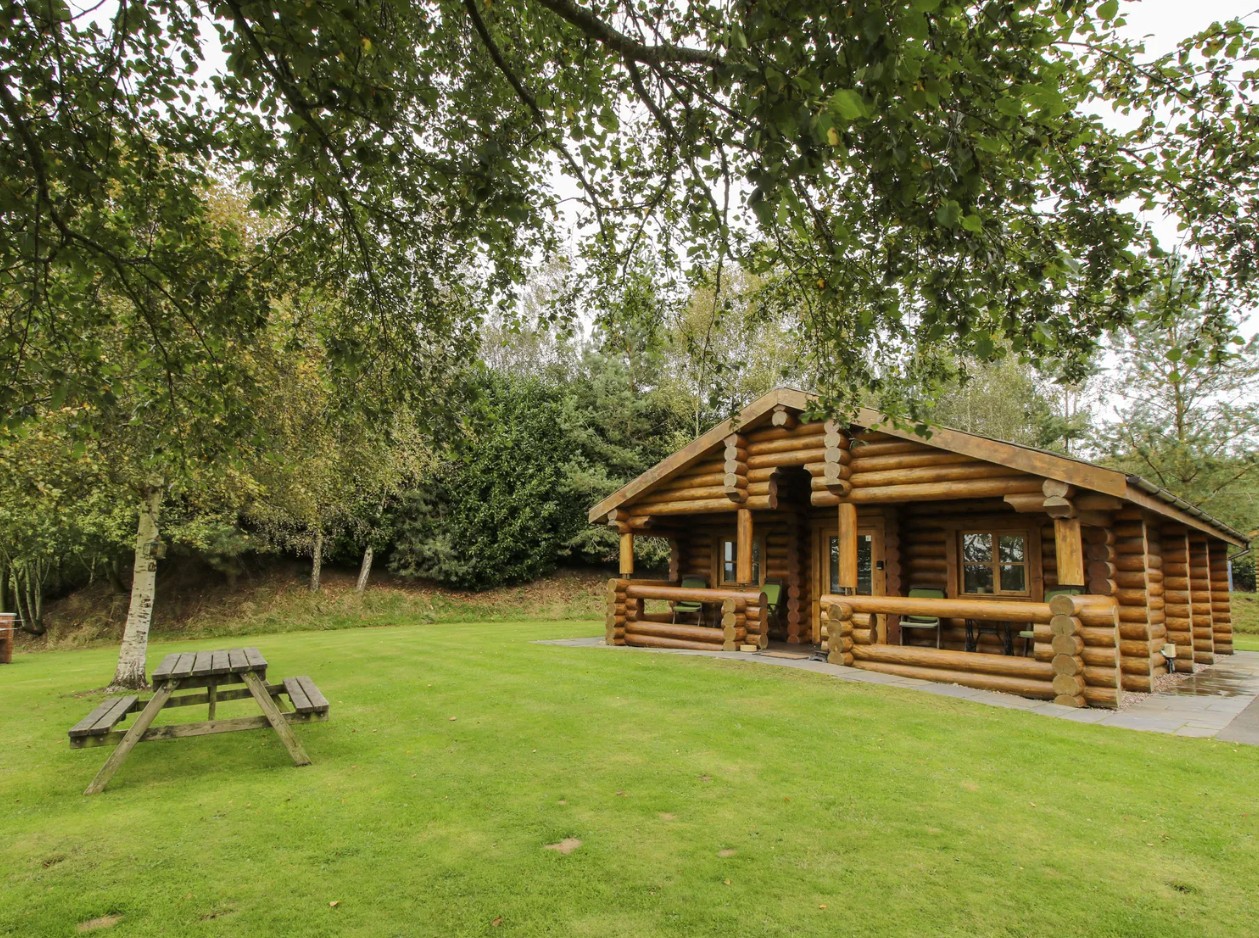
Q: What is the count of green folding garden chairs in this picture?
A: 4